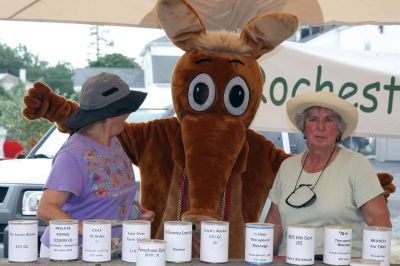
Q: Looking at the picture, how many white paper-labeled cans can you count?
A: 12